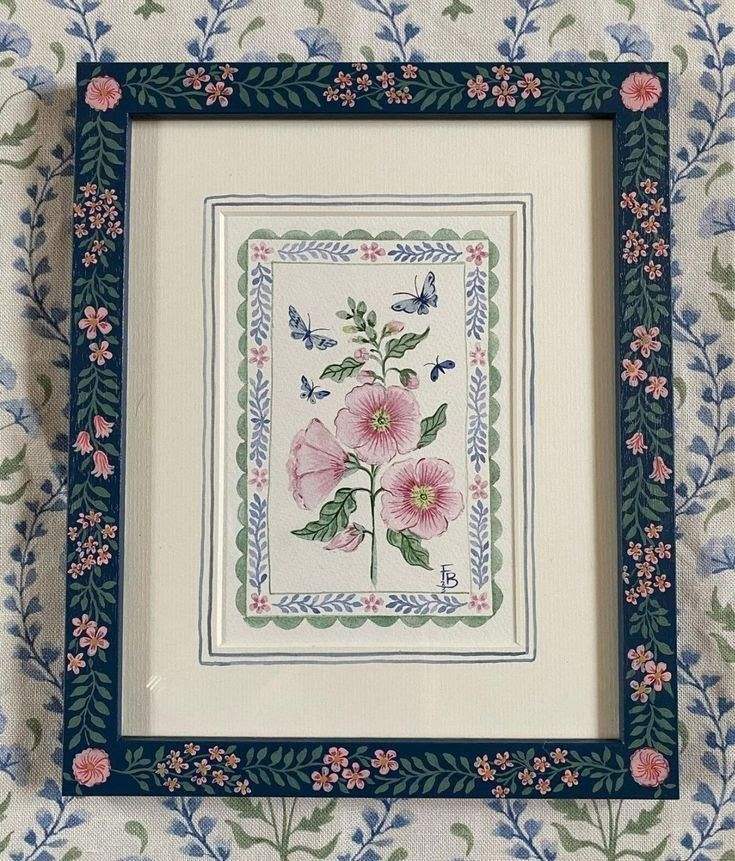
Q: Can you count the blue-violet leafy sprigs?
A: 10